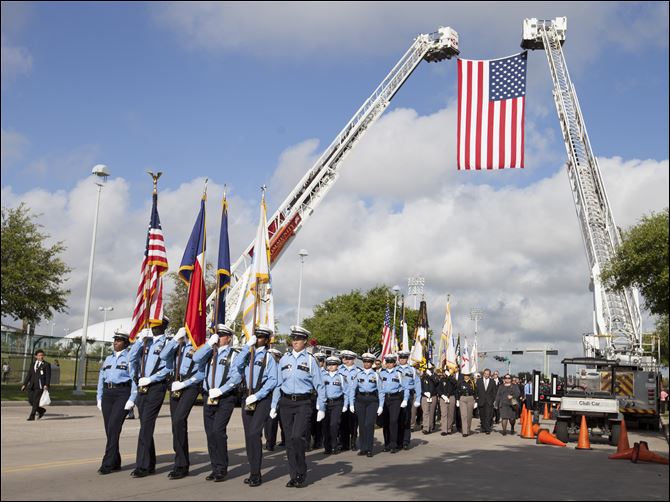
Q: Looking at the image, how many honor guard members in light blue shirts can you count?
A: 13